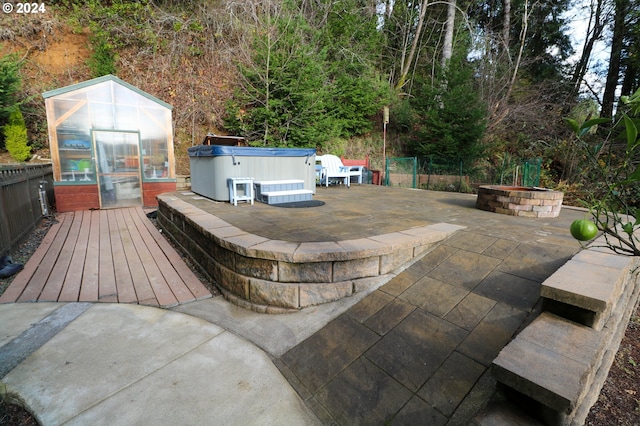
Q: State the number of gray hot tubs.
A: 1